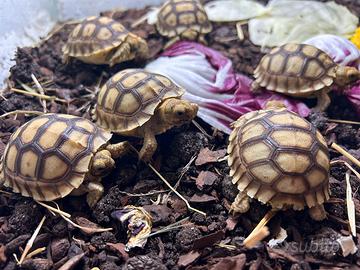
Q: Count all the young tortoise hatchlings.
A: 6